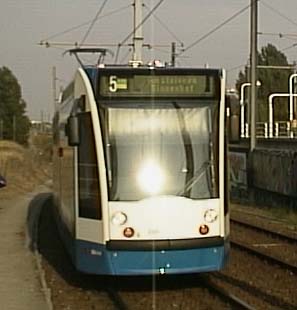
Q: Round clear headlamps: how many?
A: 2